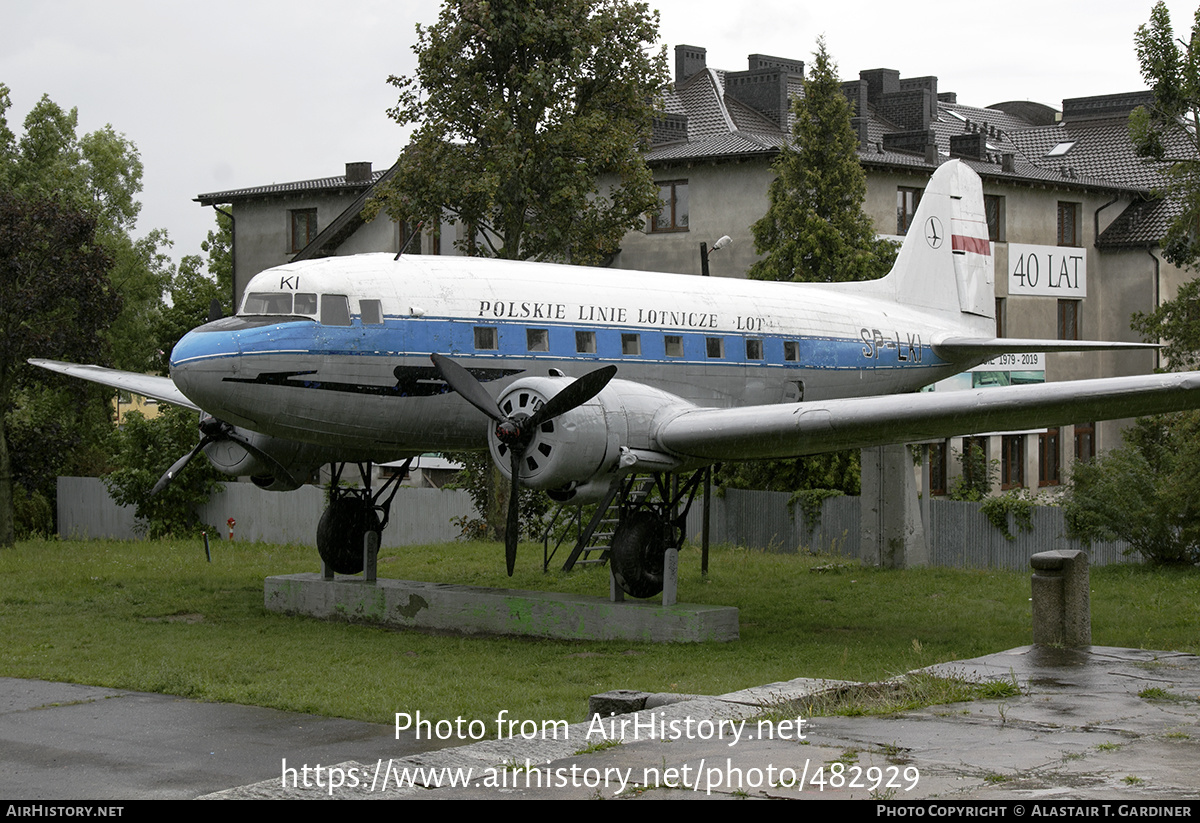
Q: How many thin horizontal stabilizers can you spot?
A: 1